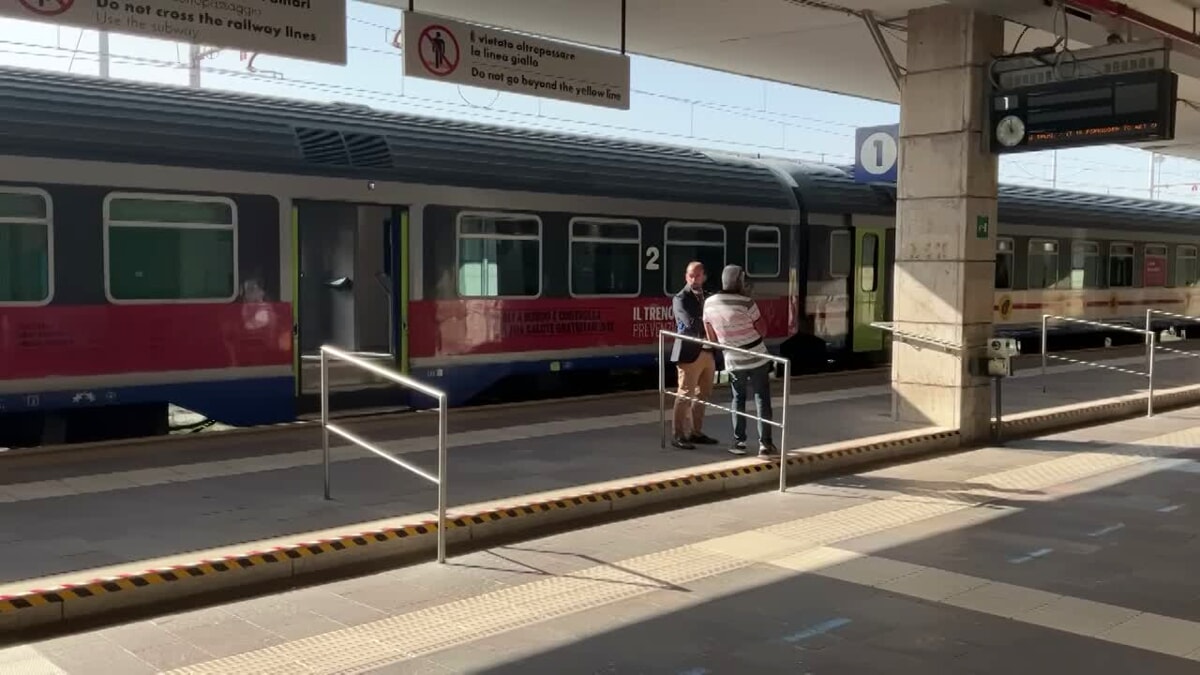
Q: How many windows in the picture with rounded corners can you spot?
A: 14